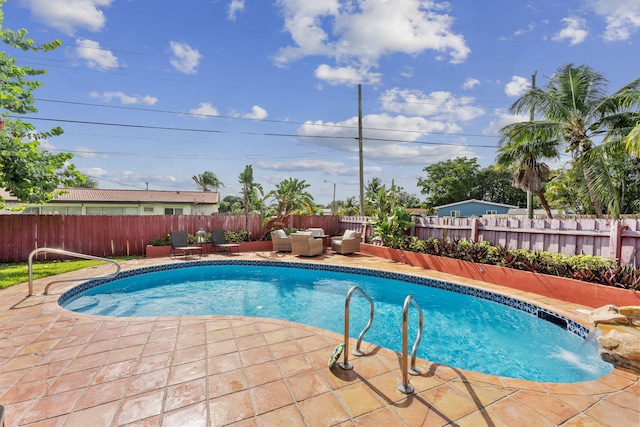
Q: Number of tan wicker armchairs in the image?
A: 4